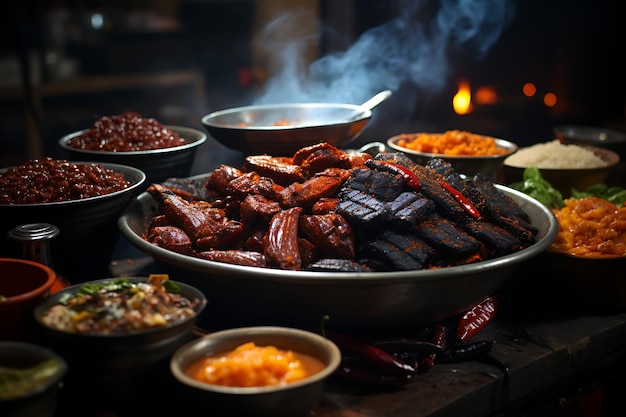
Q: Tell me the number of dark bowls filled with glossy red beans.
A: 2